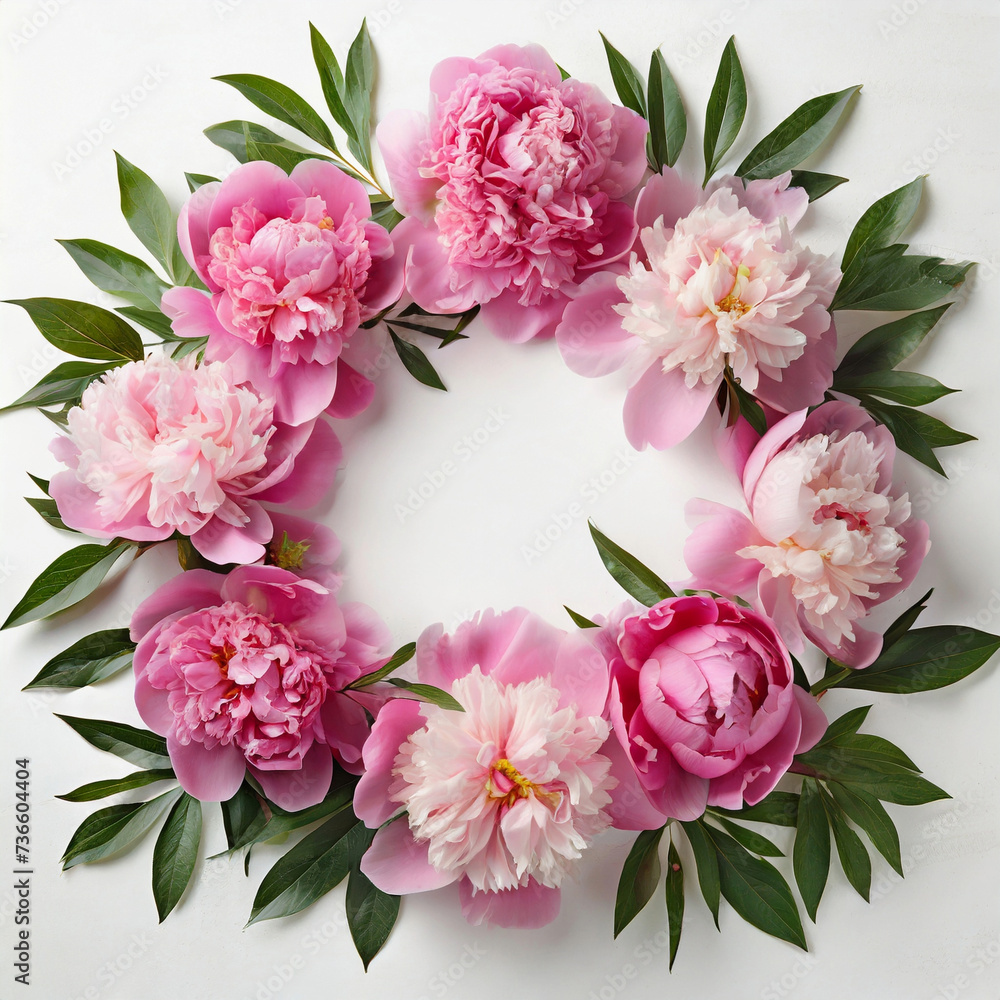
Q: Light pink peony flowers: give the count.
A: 4